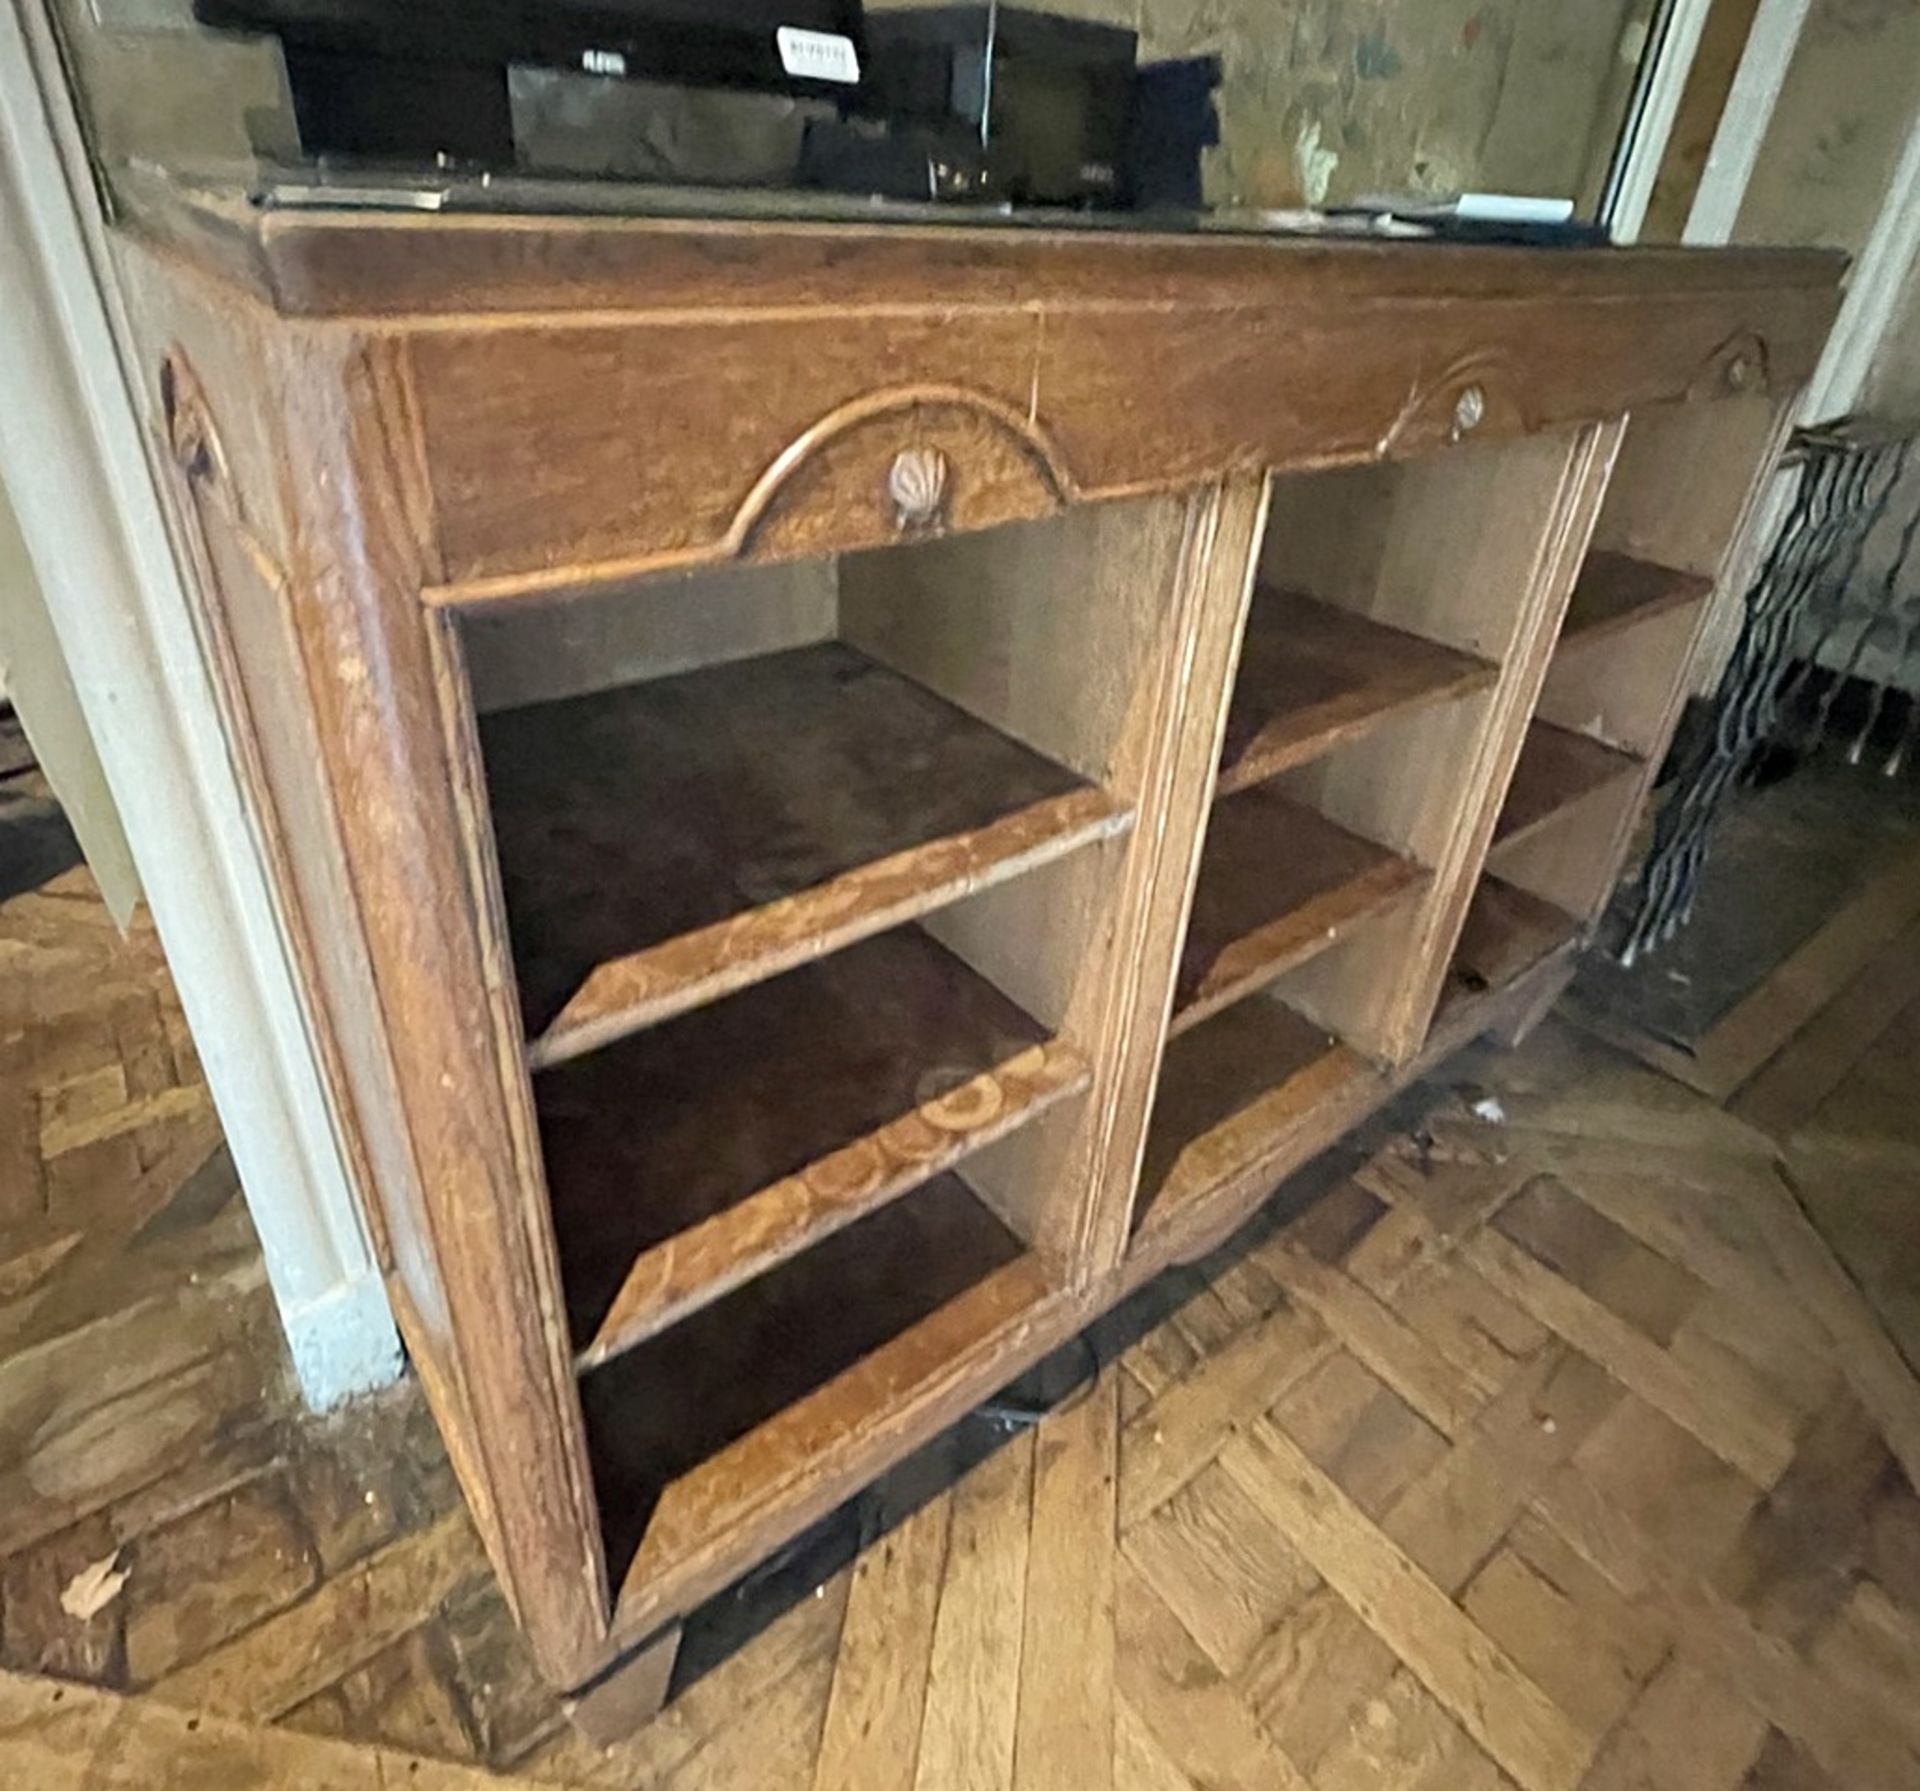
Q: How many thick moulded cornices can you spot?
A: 1